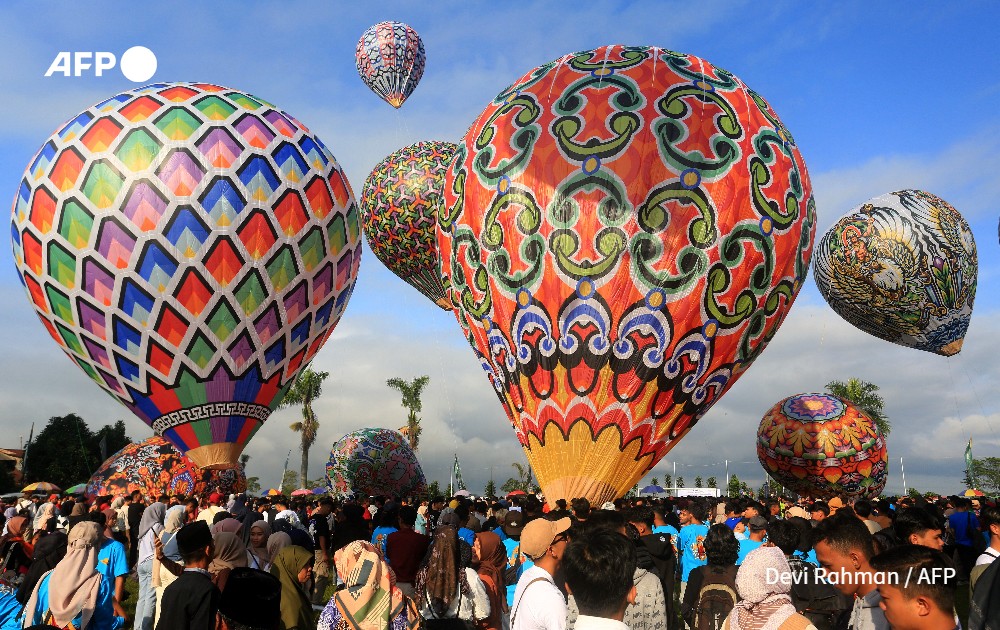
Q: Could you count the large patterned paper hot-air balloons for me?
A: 8